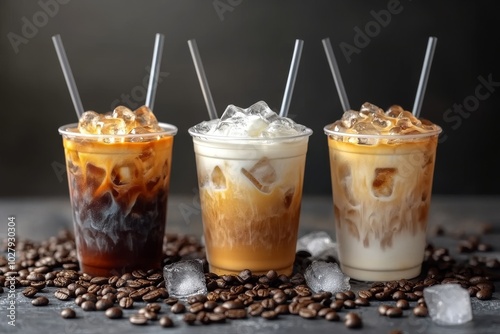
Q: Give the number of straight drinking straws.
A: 6